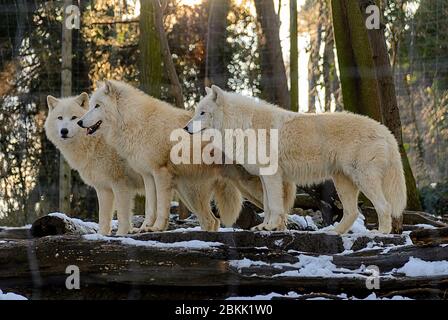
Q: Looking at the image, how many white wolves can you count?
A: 3